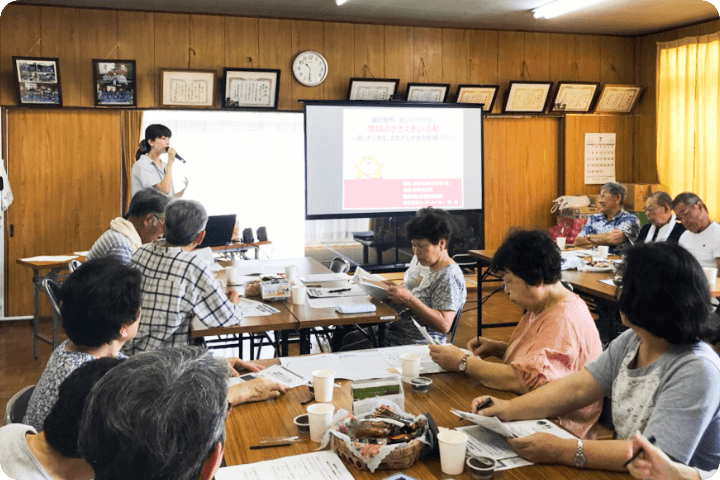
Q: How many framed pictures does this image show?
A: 10